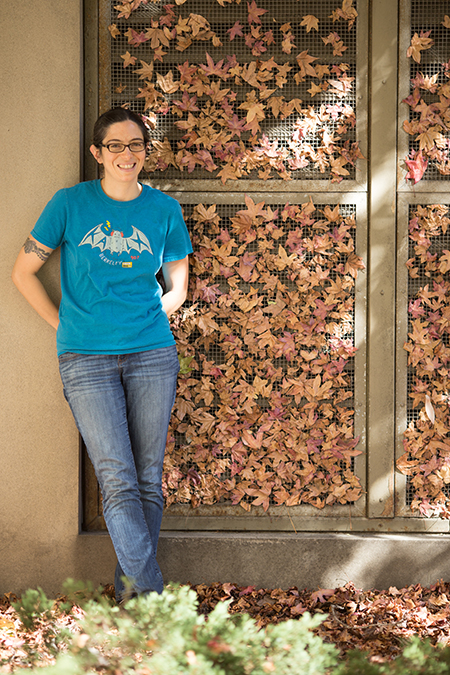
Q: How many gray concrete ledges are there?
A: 1